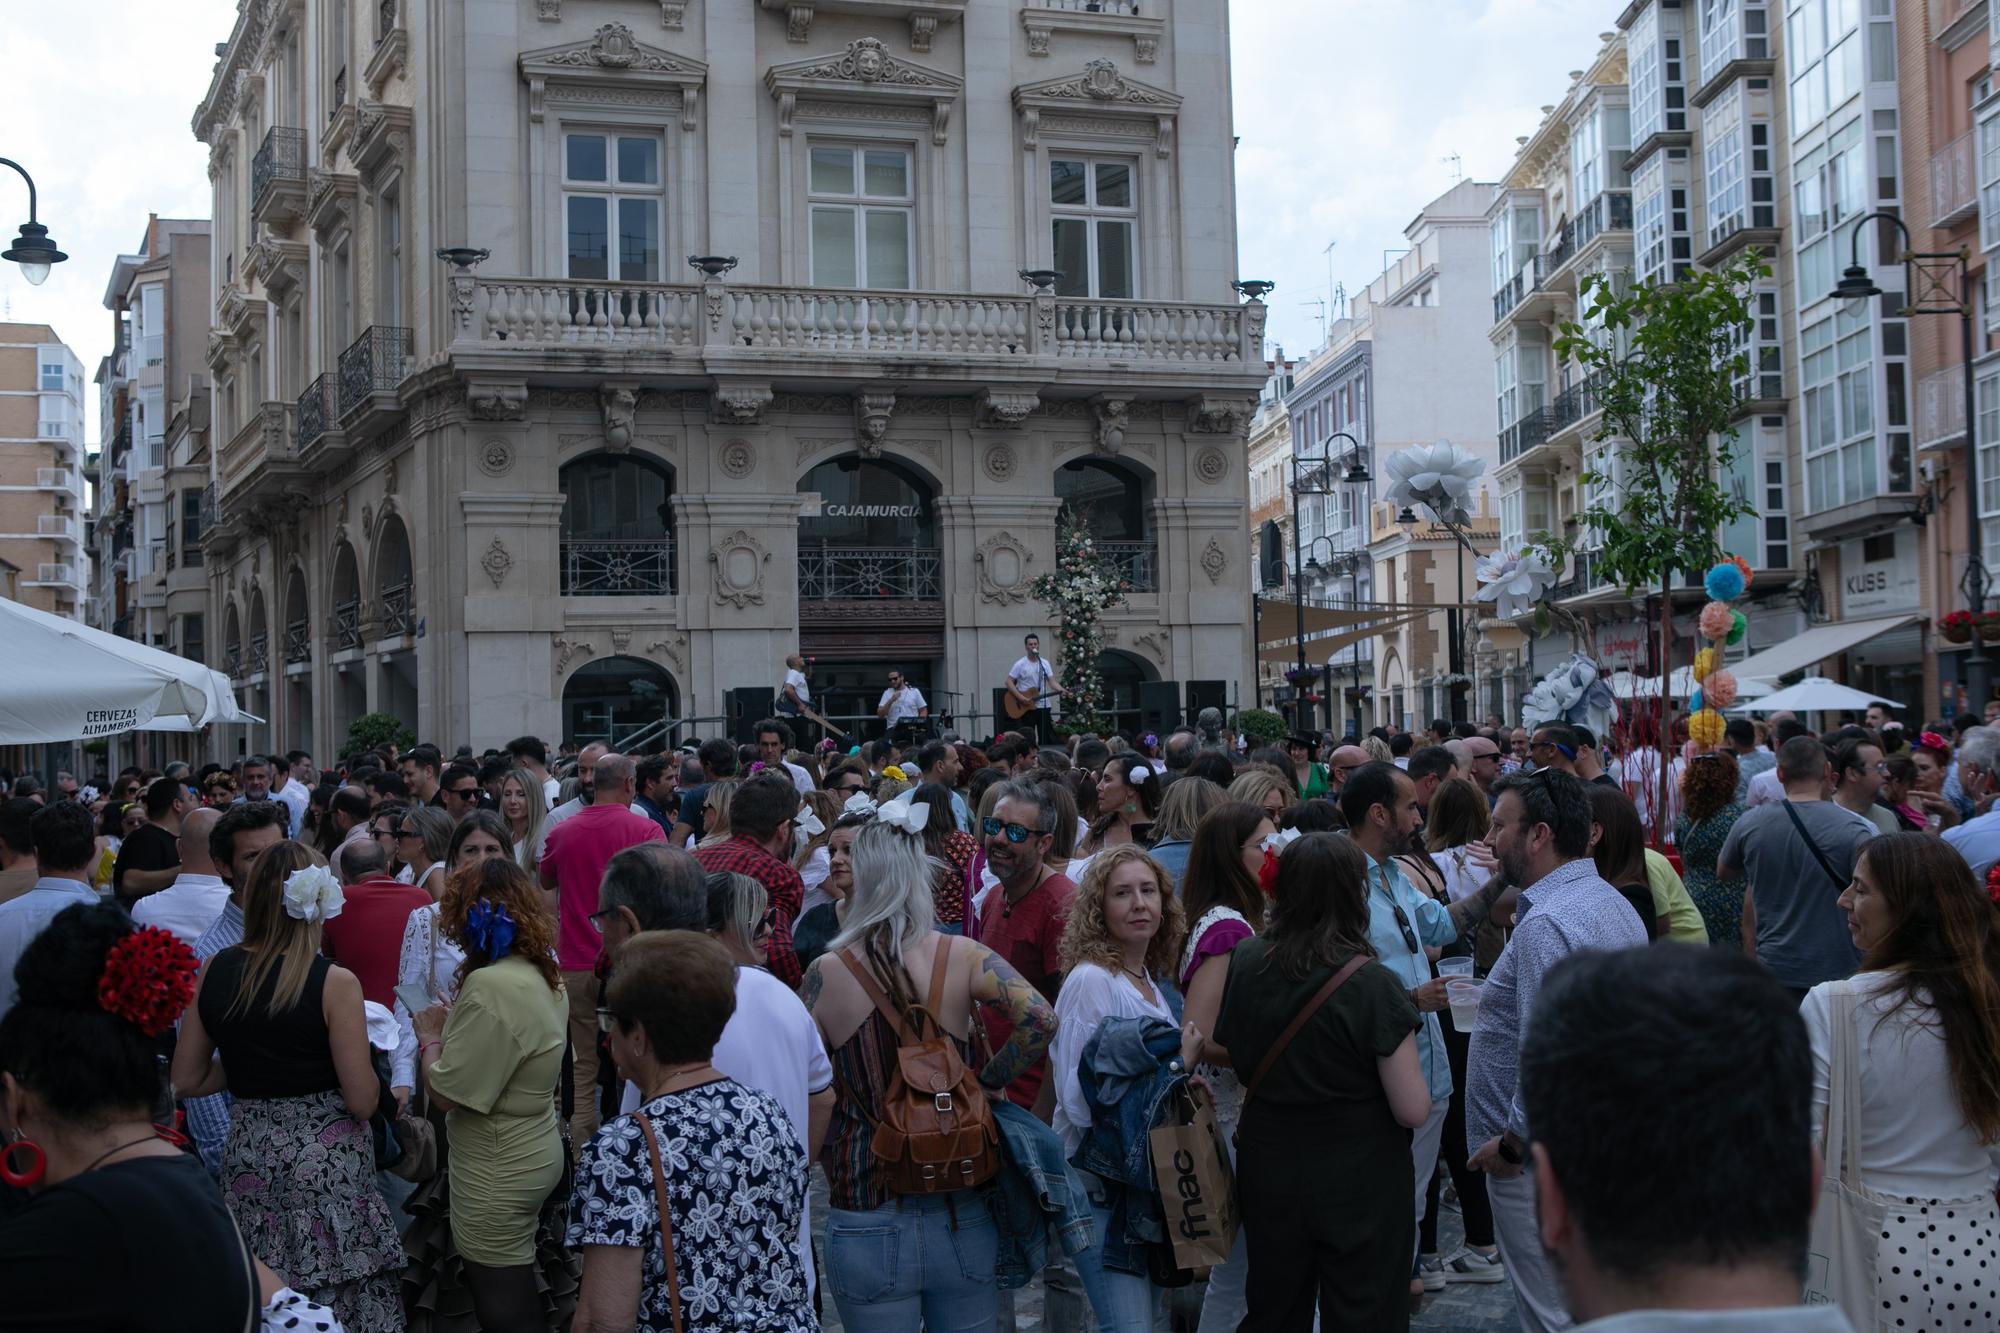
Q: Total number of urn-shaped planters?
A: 4